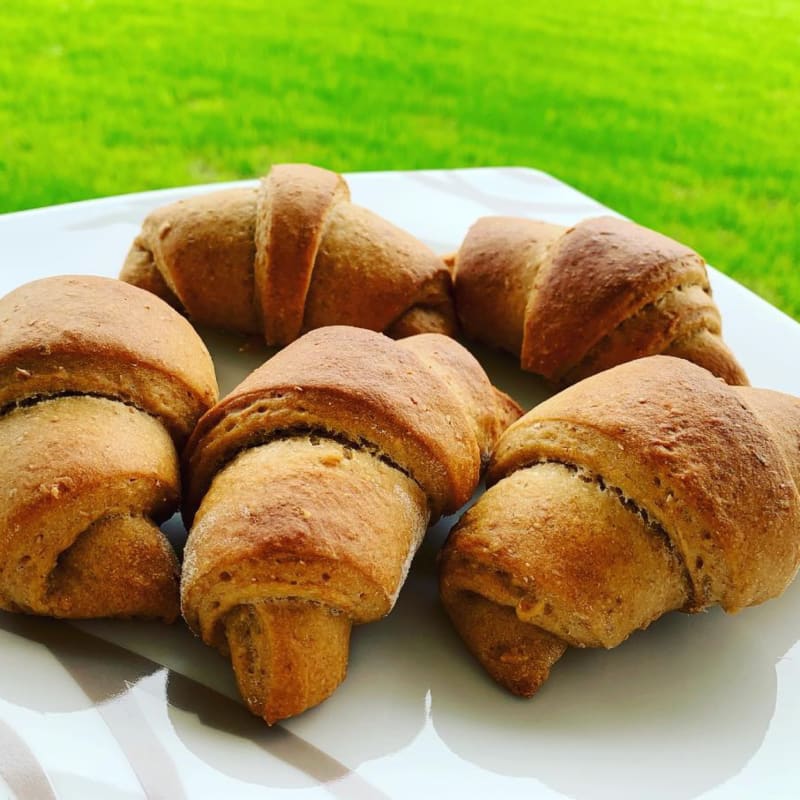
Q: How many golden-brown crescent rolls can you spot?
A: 5